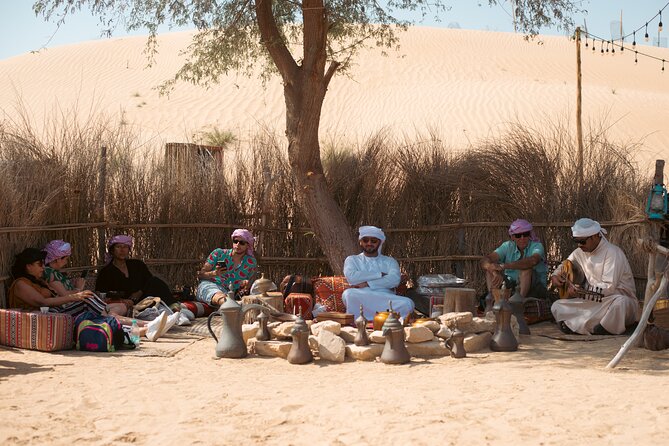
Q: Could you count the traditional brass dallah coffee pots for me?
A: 8